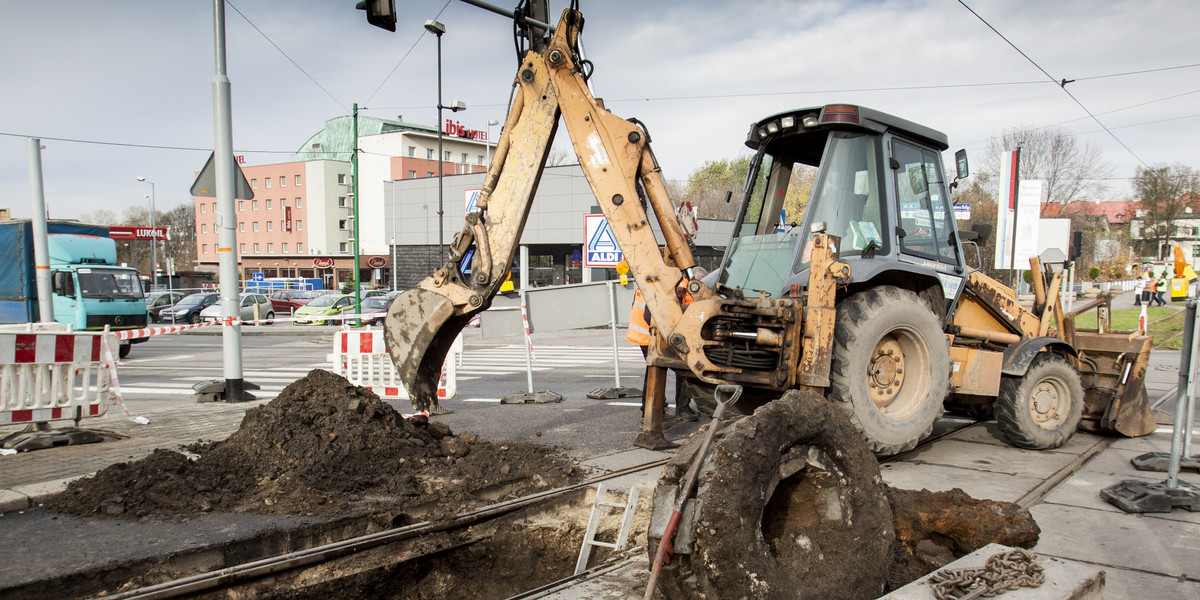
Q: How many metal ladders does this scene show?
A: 1